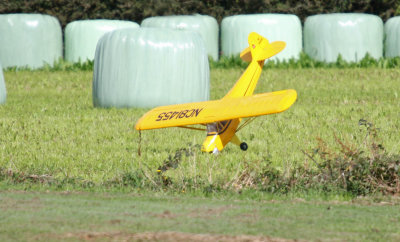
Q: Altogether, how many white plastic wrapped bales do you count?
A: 8